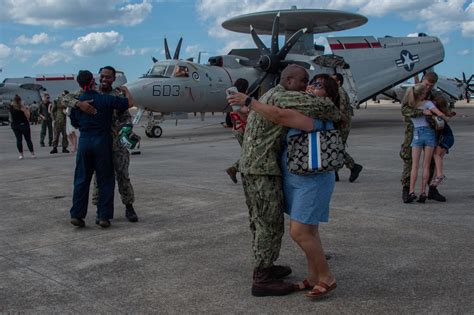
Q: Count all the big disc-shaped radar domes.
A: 1